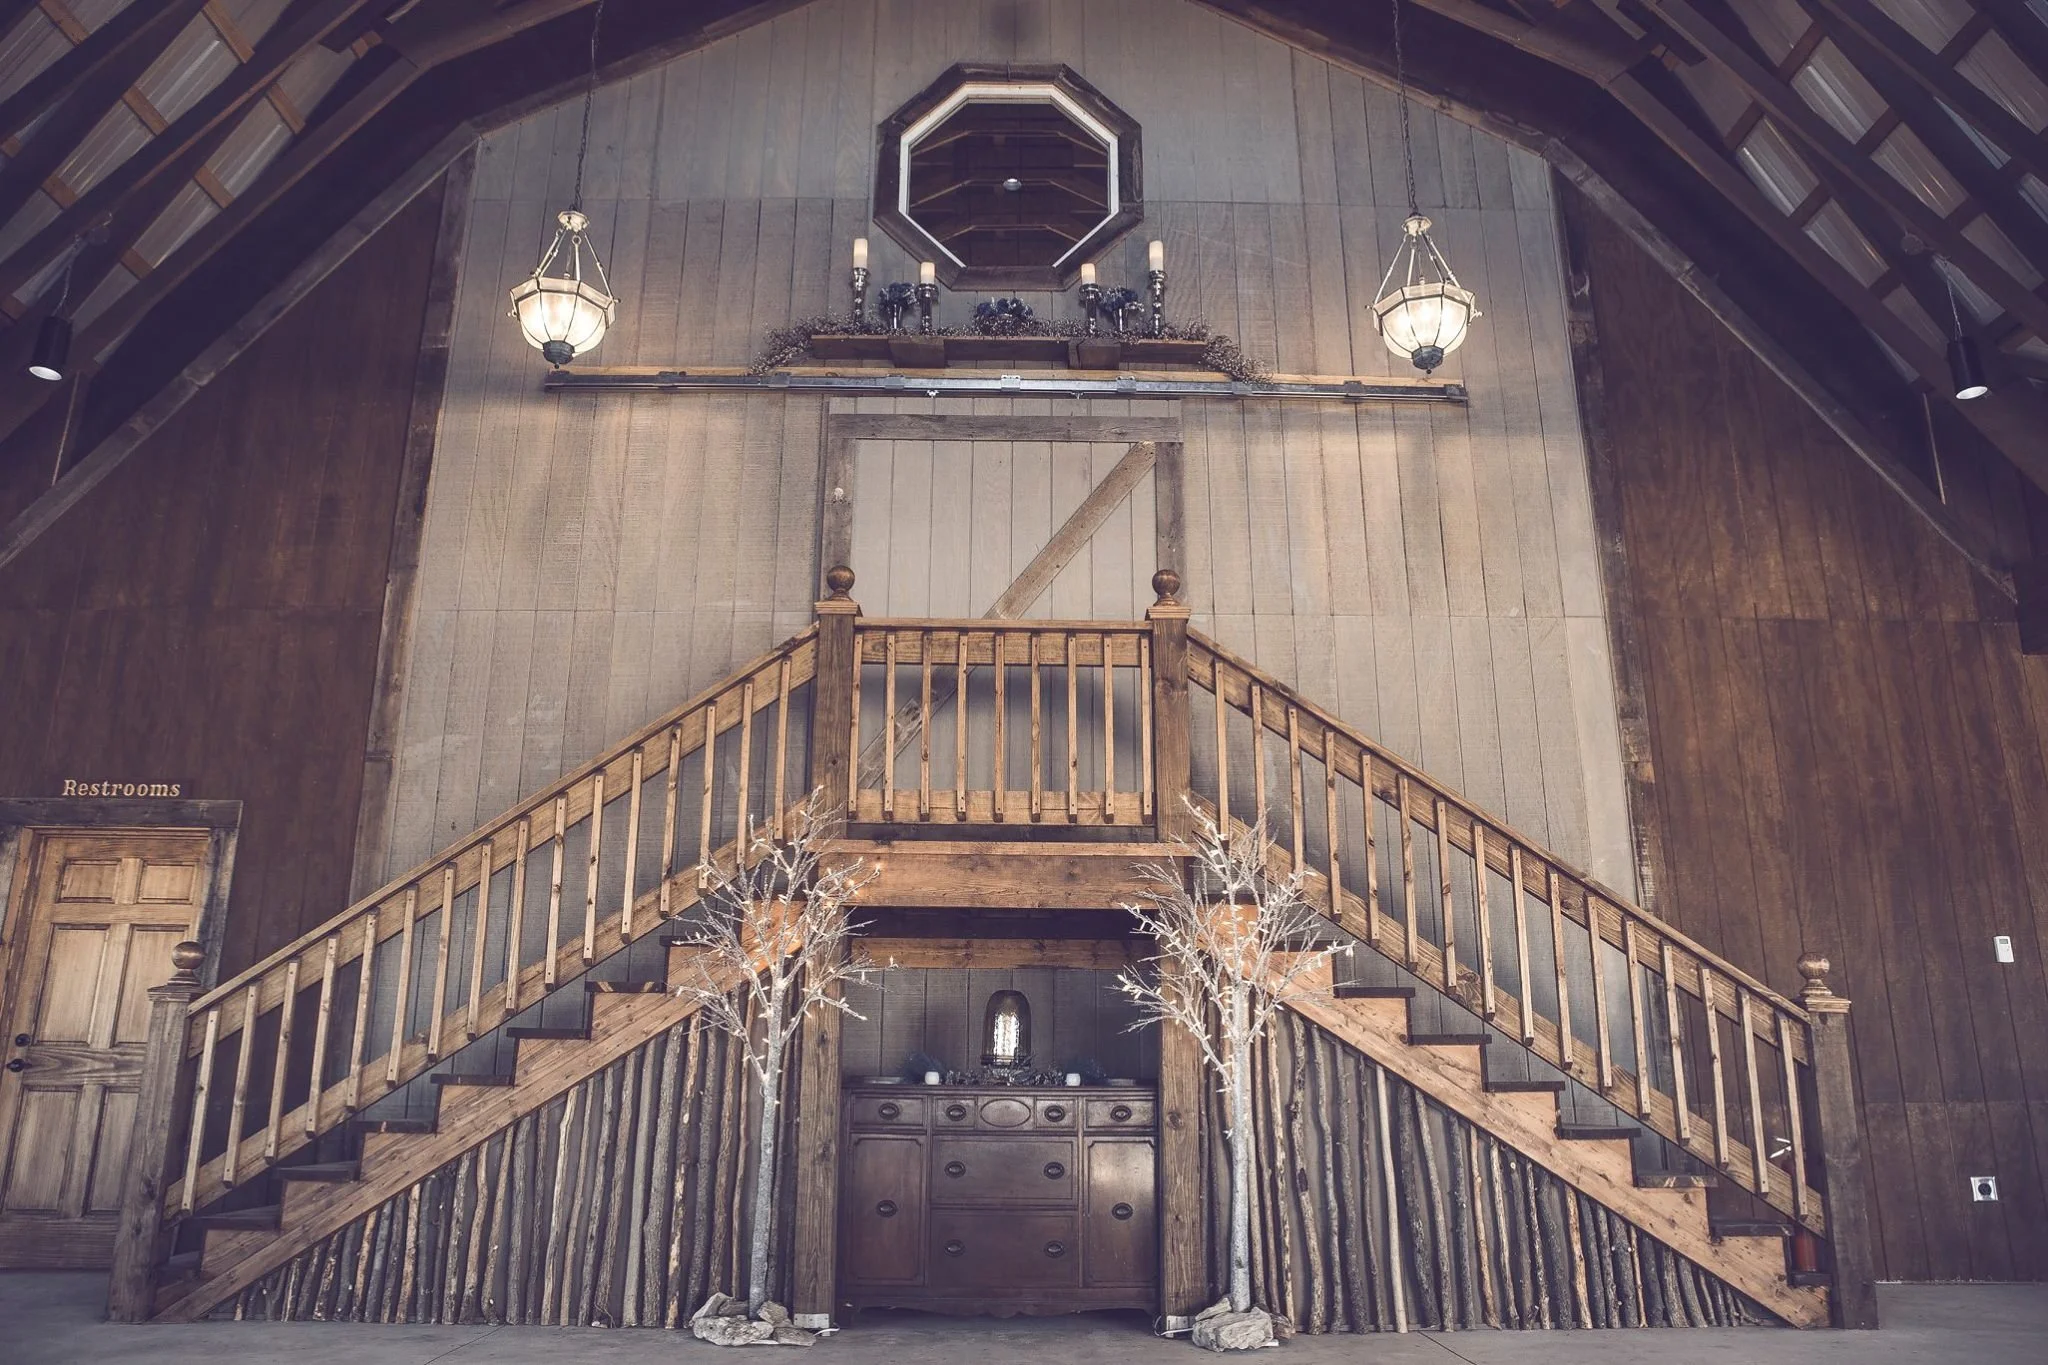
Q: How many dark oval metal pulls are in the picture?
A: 10